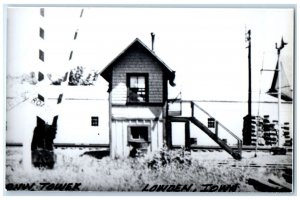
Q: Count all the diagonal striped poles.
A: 2